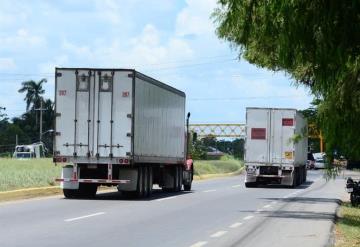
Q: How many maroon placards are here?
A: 2